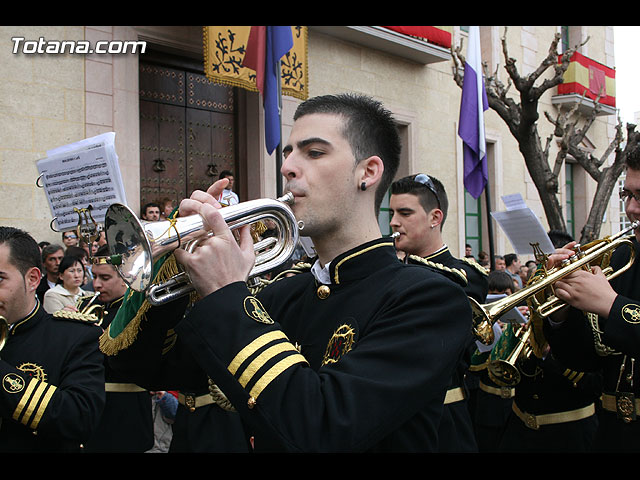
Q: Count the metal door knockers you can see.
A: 2